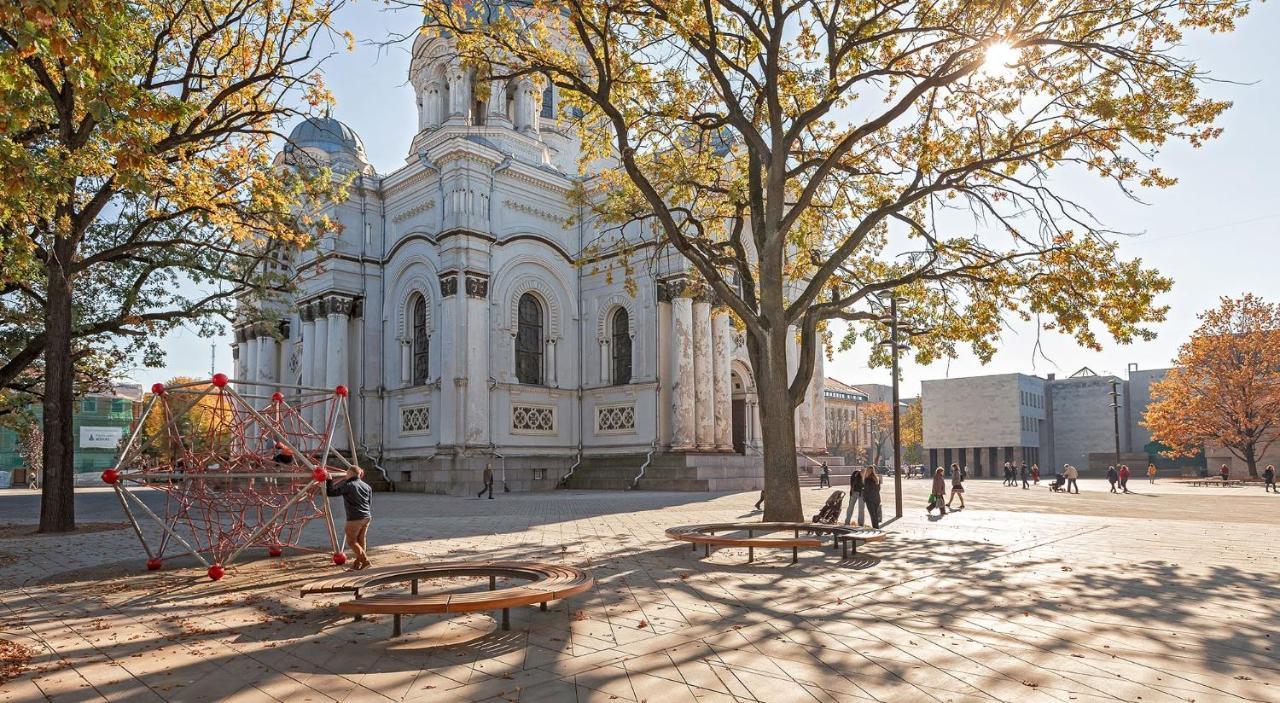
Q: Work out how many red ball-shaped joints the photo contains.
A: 11